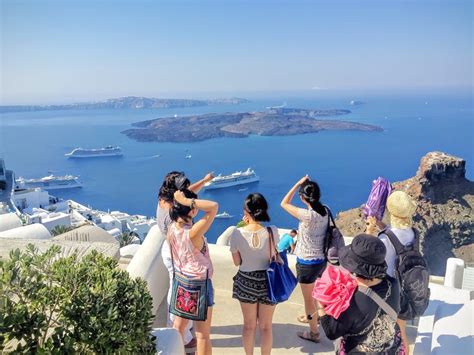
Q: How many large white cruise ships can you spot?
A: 3